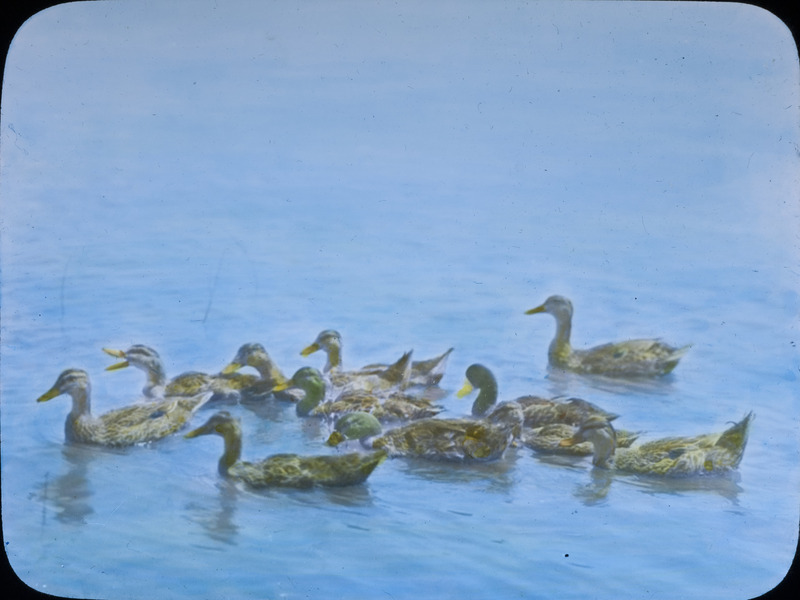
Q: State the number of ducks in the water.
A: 11